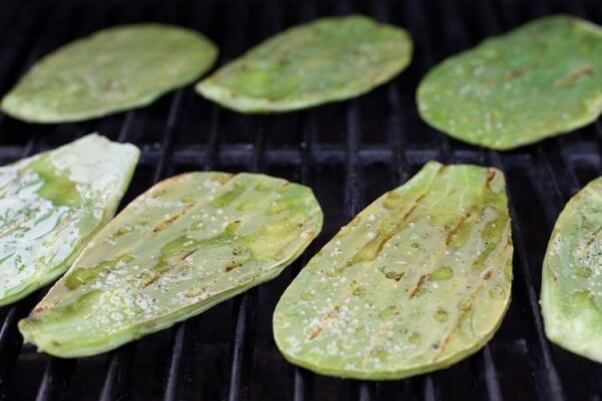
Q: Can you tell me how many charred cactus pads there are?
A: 7